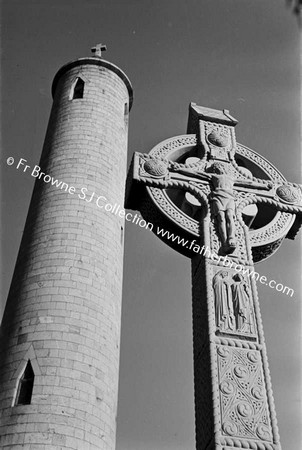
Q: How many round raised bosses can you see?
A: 11